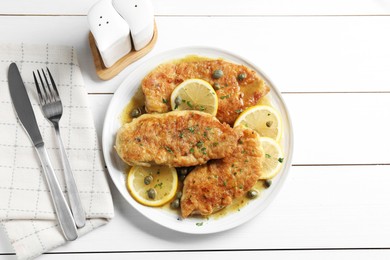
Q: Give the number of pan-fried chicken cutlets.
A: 3